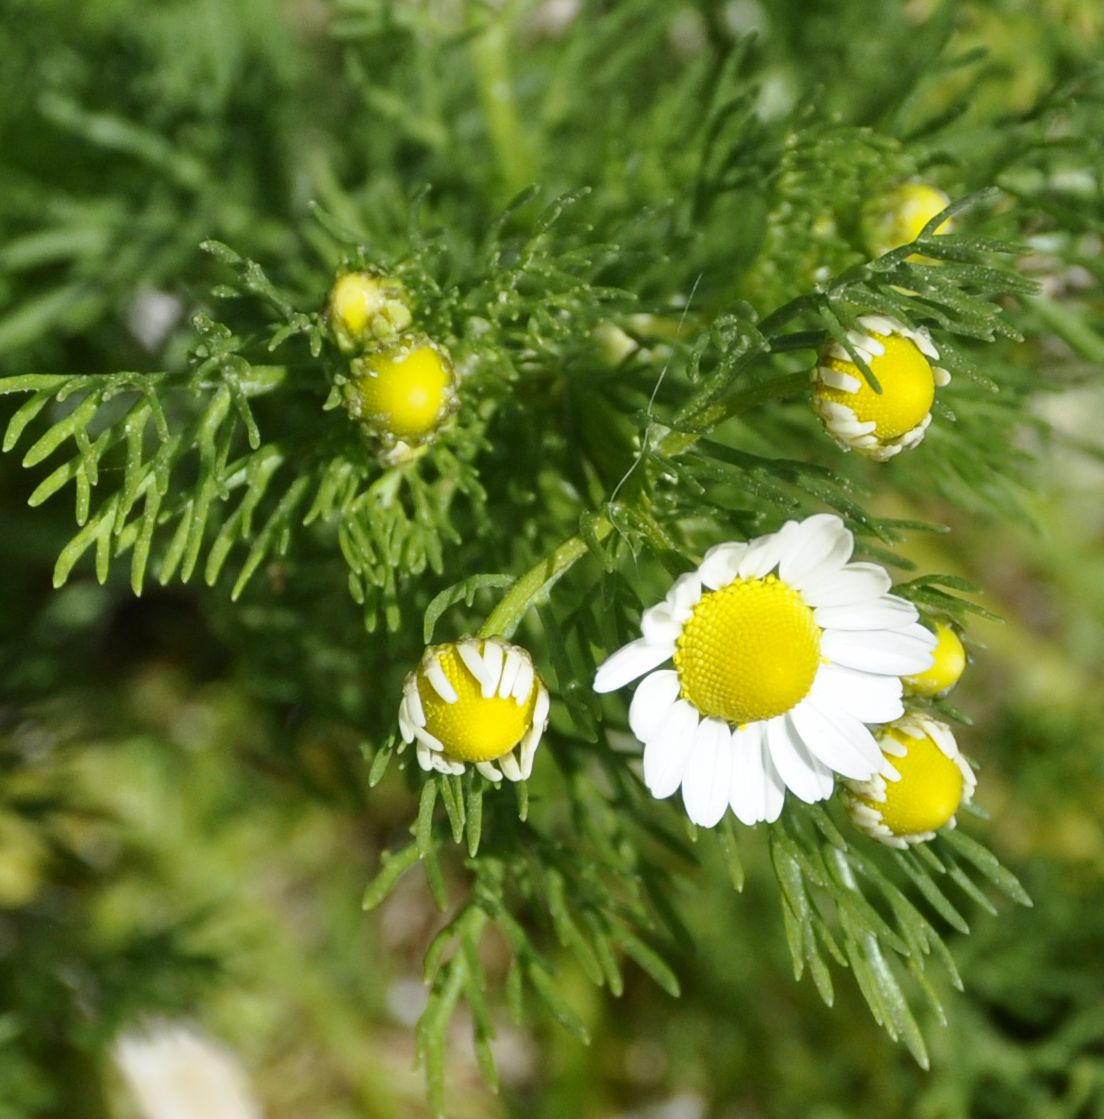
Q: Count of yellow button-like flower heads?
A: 8